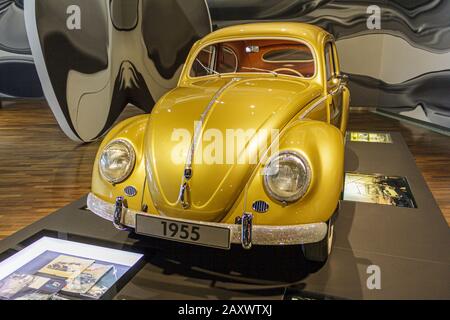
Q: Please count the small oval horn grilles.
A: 2